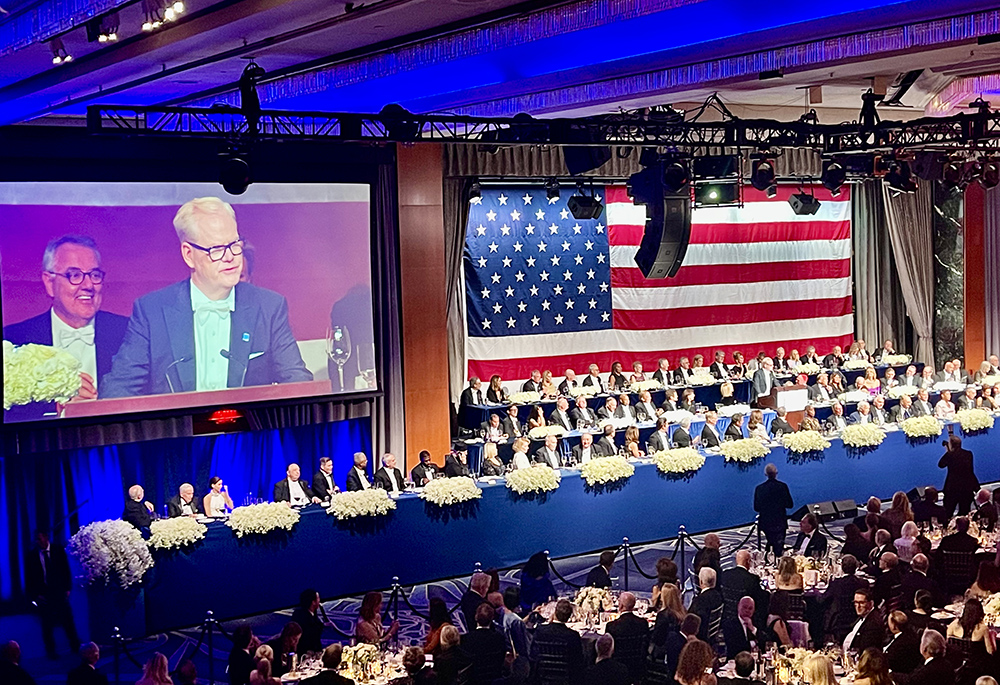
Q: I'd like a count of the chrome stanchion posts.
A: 9